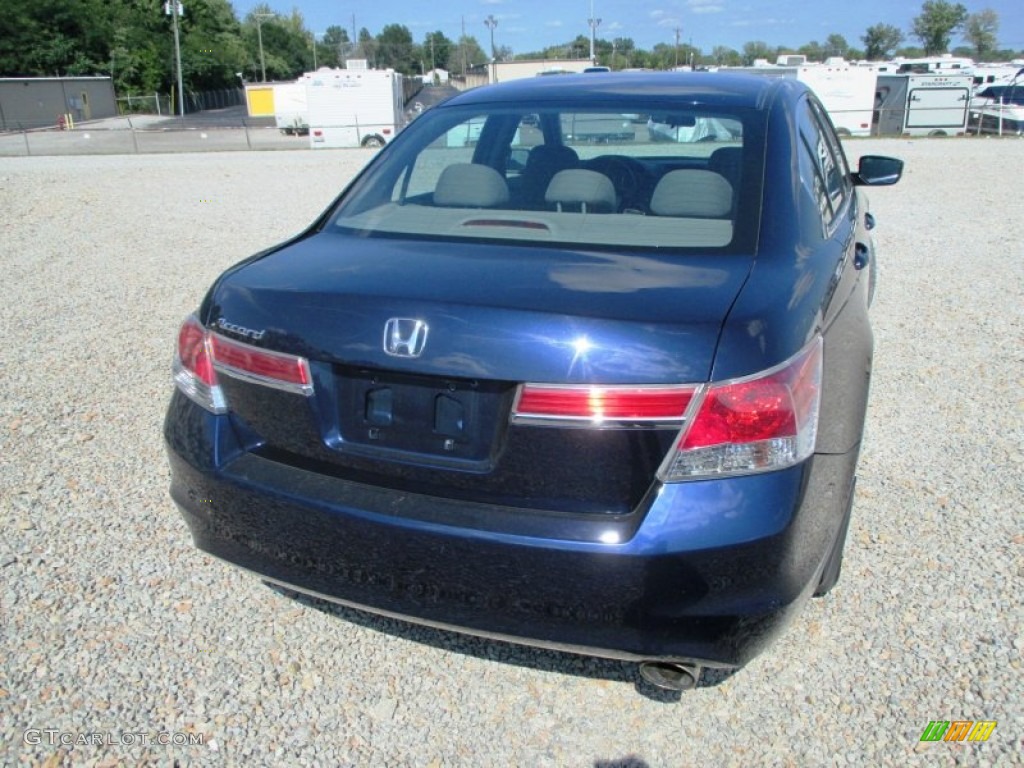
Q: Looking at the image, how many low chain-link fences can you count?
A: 1